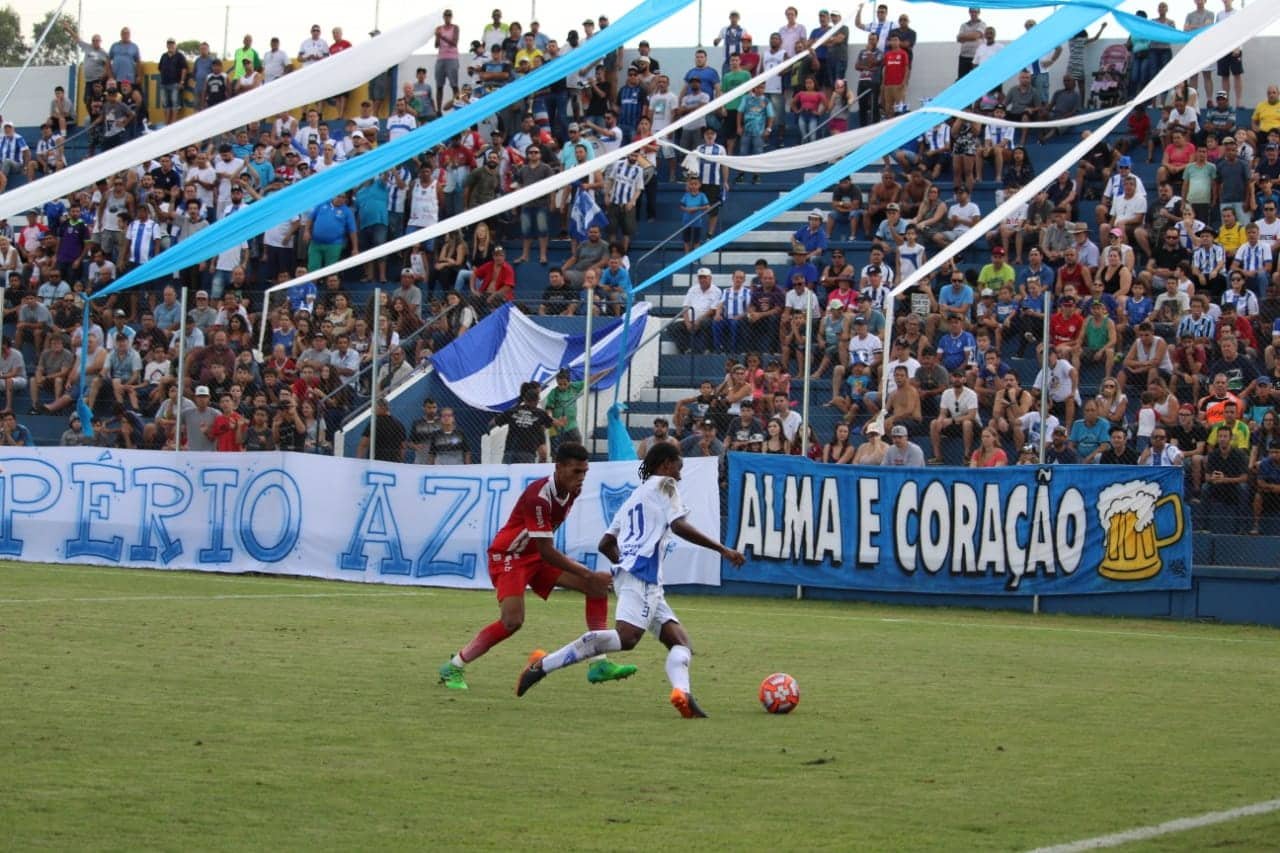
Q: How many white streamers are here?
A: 4